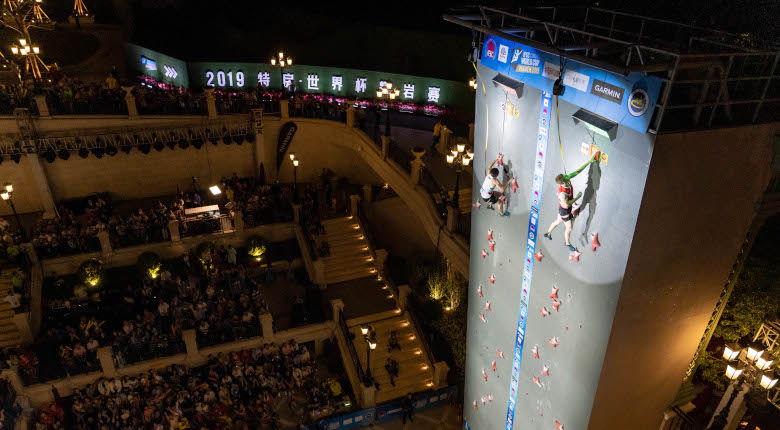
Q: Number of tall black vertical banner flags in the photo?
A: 1